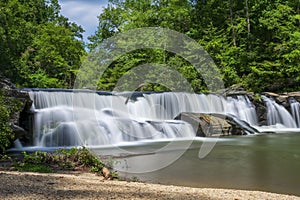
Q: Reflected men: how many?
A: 0